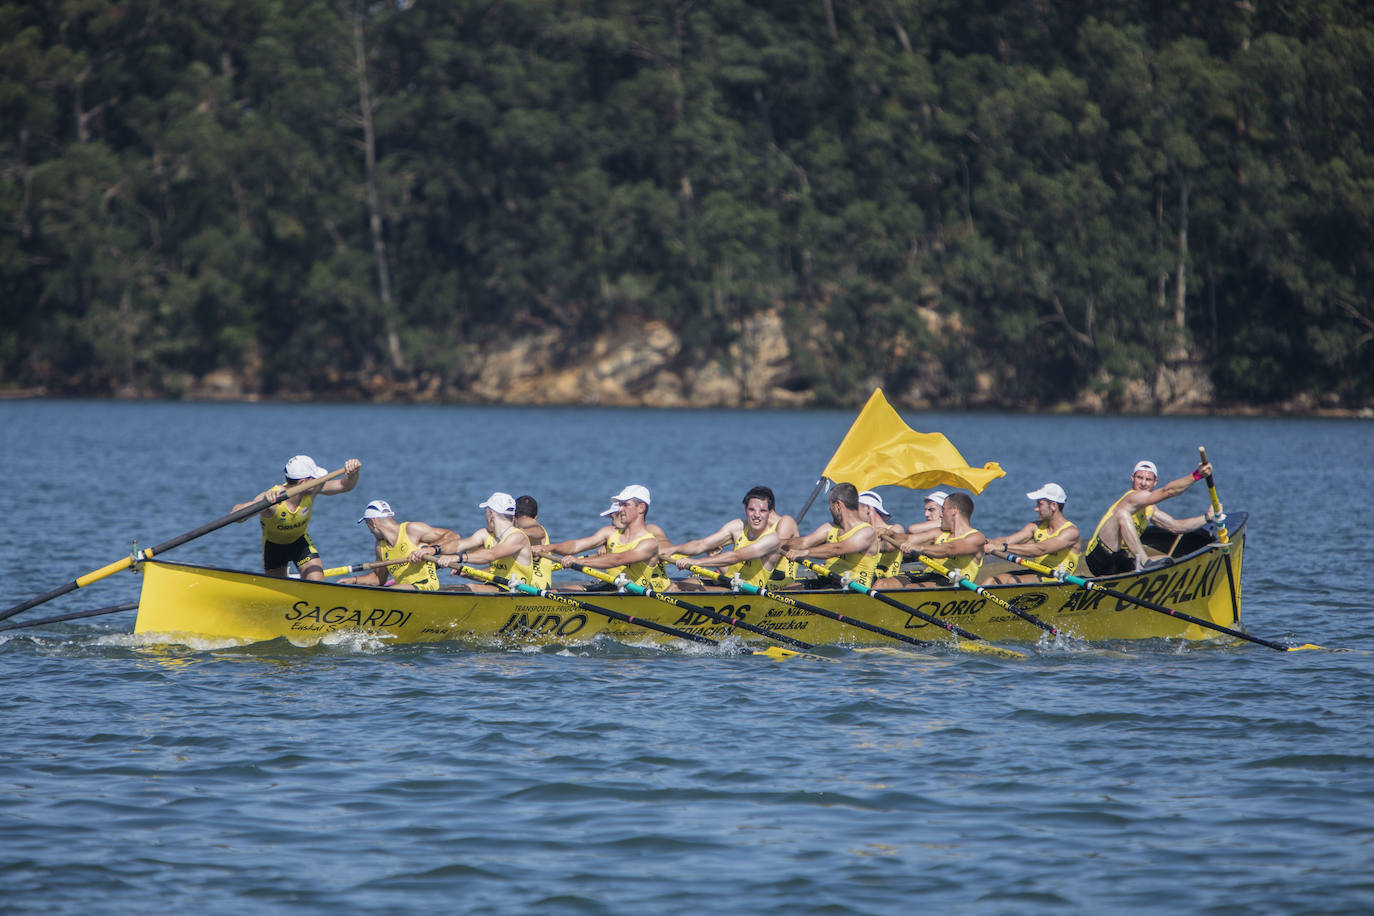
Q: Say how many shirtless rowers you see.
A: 0